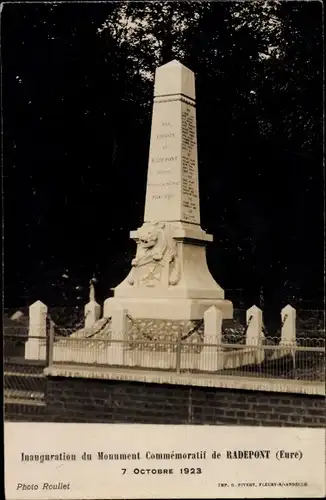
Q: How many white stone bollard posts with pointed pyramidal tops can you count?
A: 6